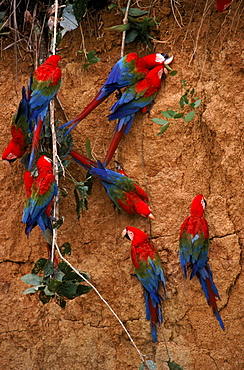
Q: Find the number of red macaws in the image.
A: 8